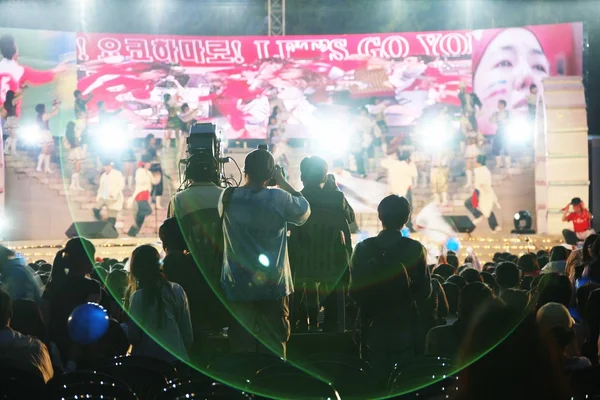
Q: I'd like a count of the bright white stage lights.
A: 5